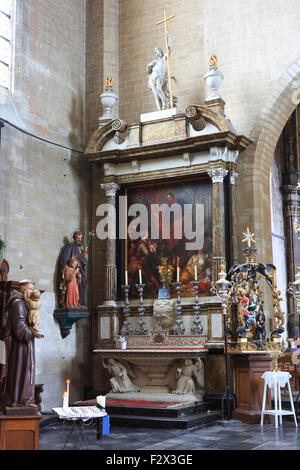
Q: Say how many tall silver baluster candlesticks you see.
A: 4